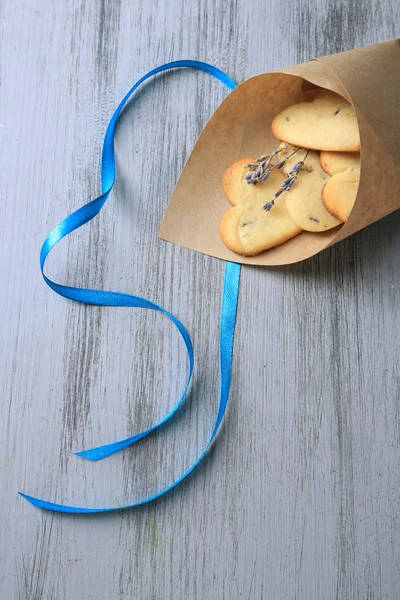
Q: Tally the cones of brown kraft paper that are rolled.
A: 1